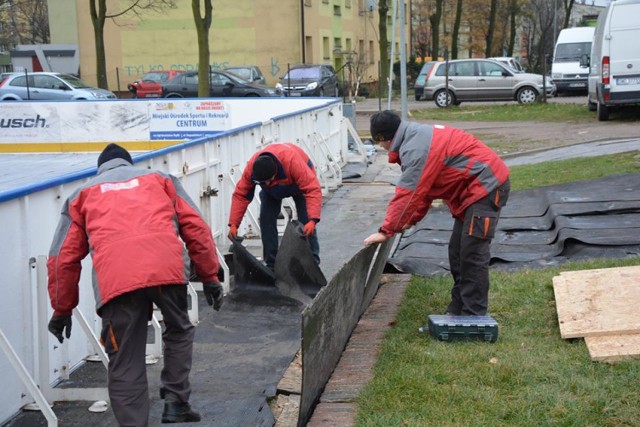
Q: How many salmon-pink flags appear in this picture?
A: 0